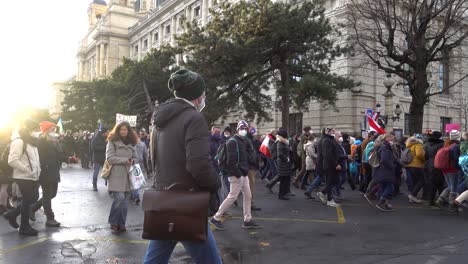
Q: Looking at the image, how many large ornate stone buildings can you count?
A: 1